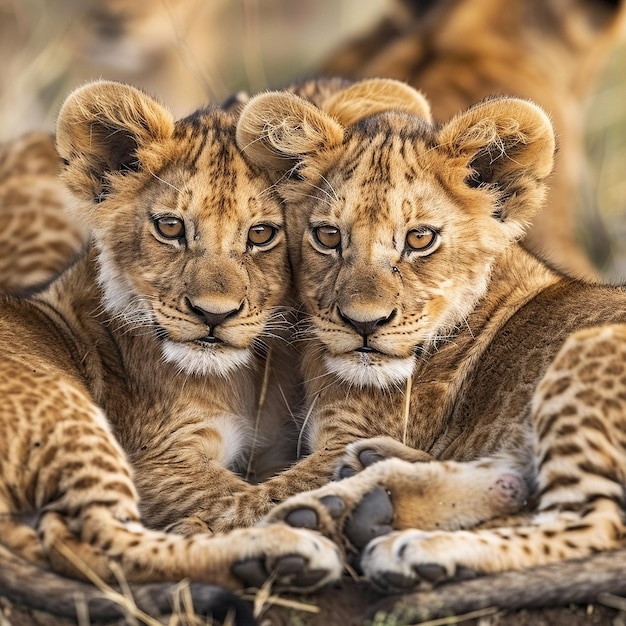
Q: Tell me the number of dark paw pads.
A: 11